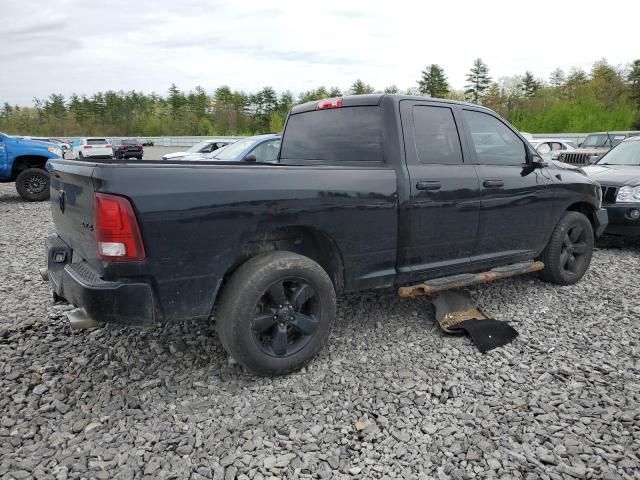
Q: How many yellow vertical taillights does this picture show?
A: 0